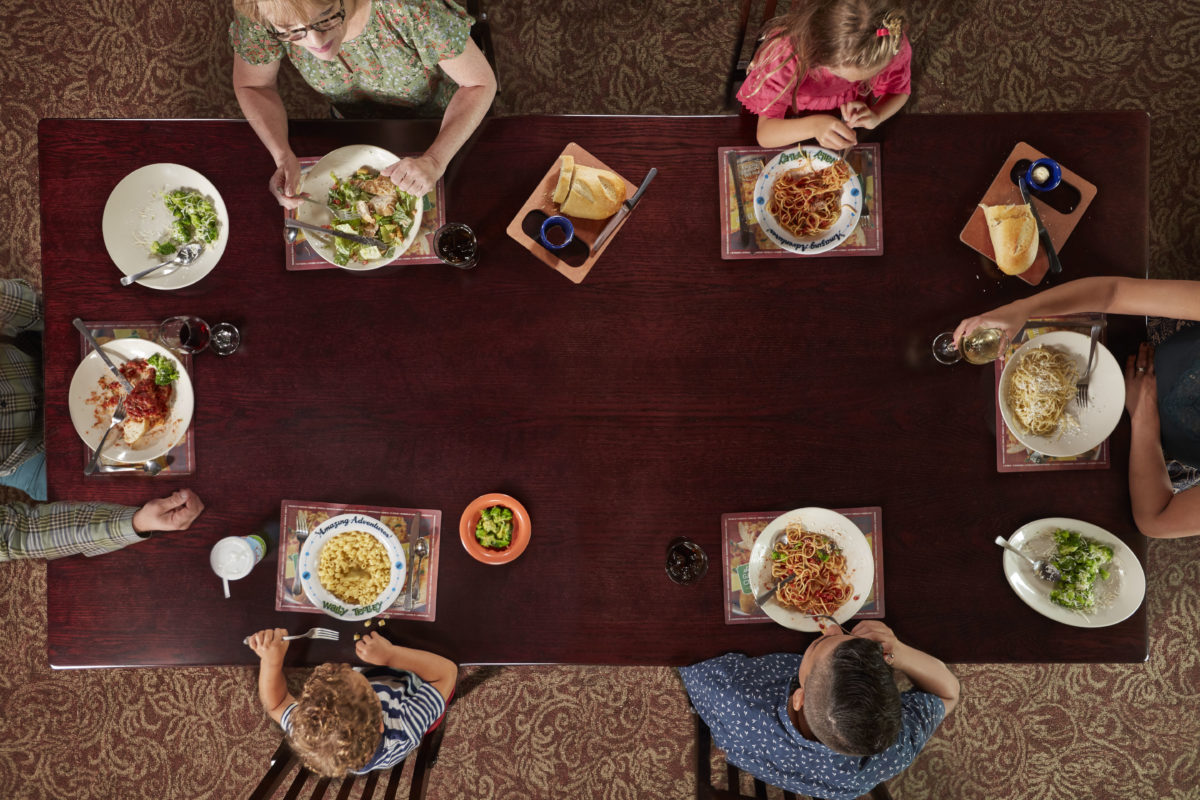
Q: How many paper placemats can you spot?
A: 6